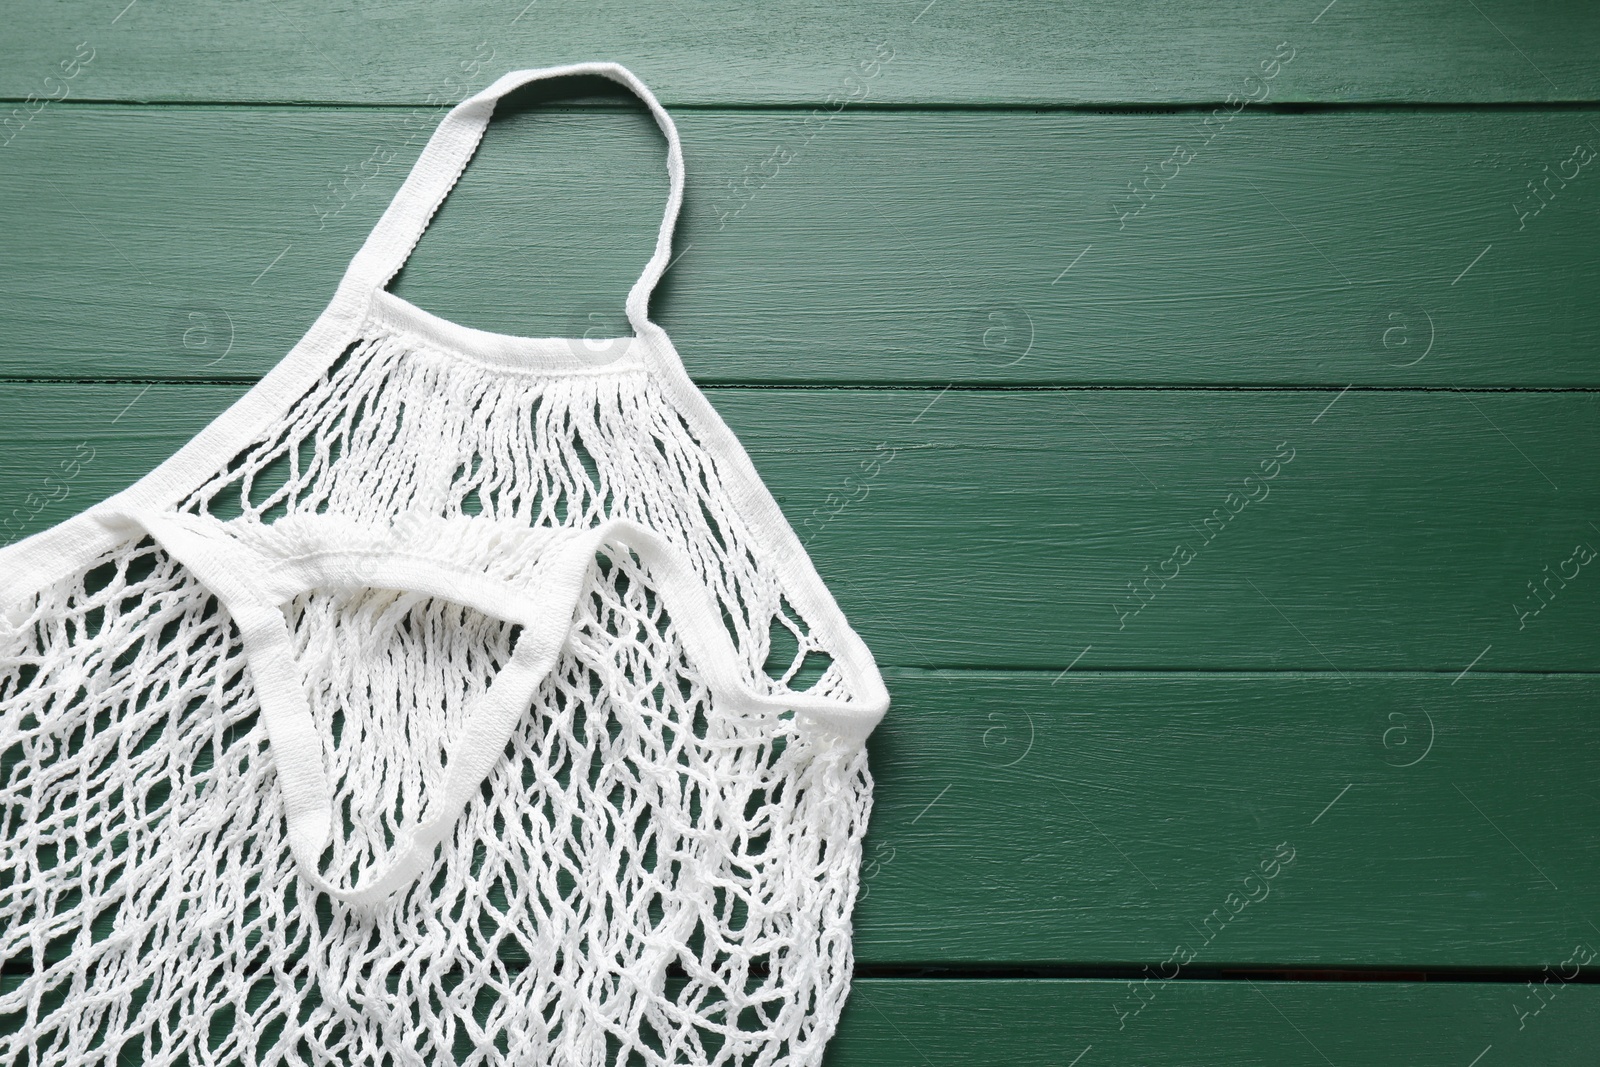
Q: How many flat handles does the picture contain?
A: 2